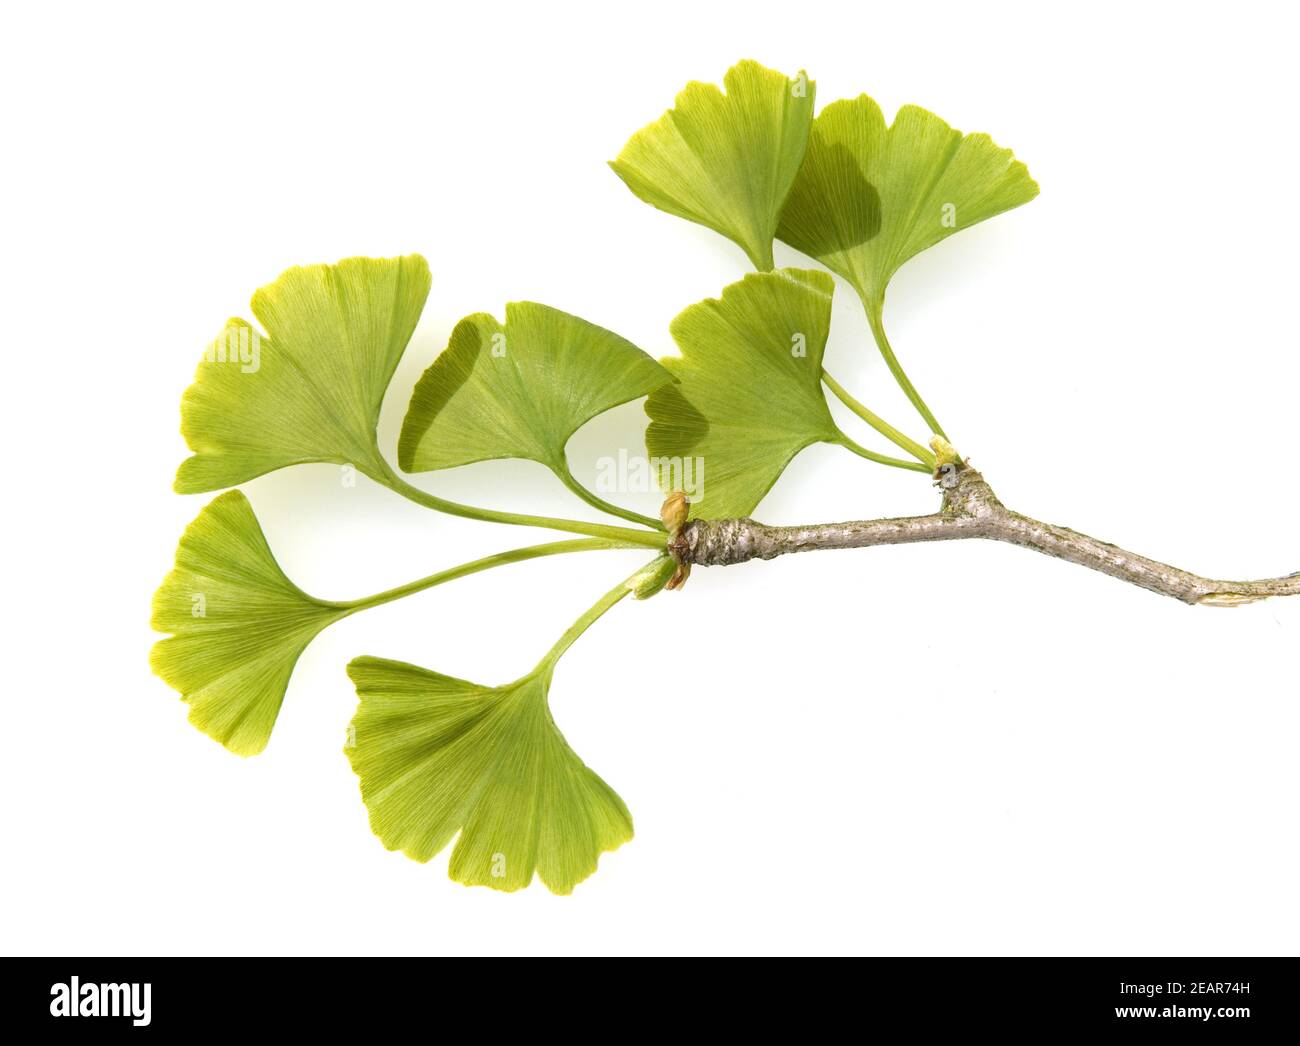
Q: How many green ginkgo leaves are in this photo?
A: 7